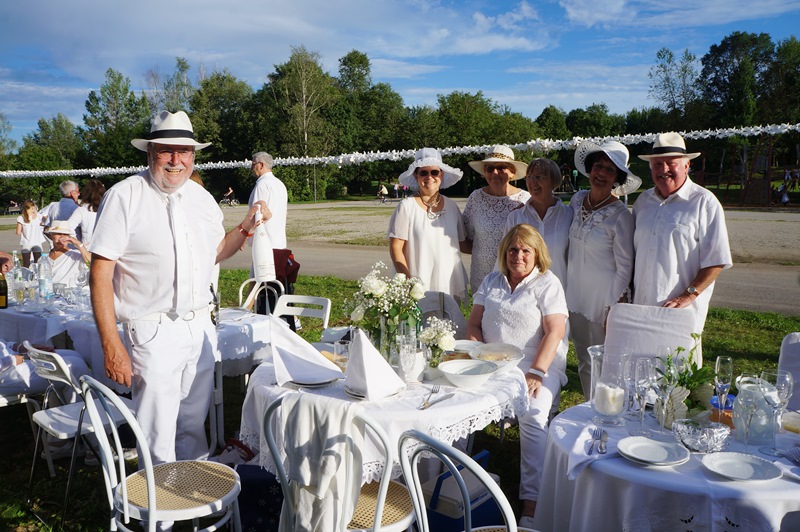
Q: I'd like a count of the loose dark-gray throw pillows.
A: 0